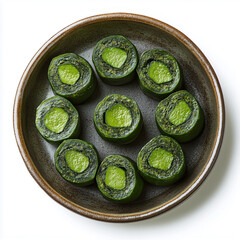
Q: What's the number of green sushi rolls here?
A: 9